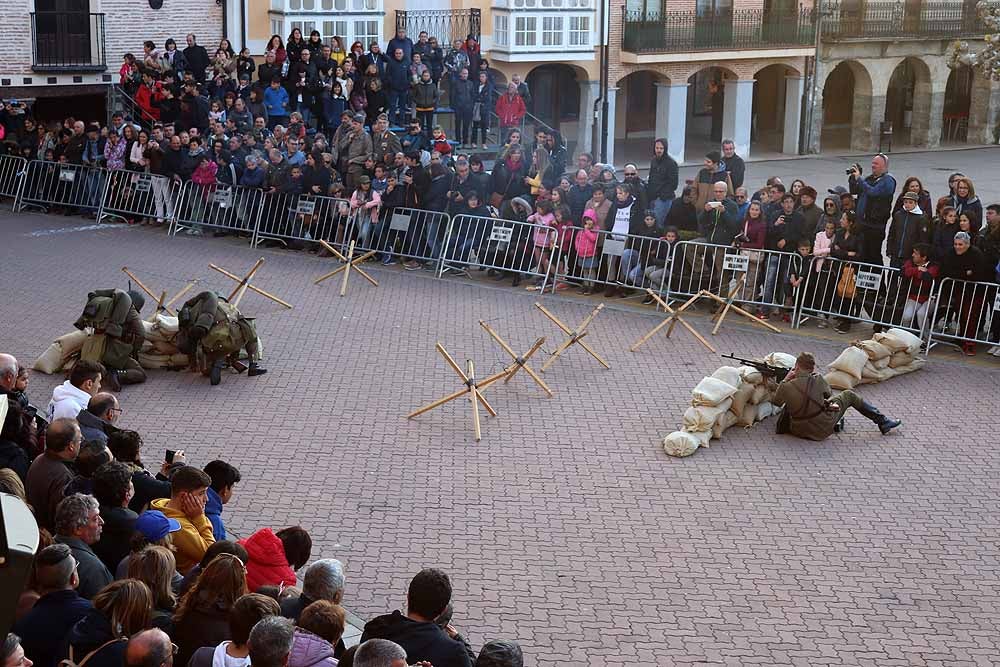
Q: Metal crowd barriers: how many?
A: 11